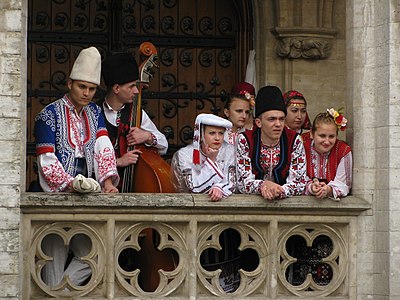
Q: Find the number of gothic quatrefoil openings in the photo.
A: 4